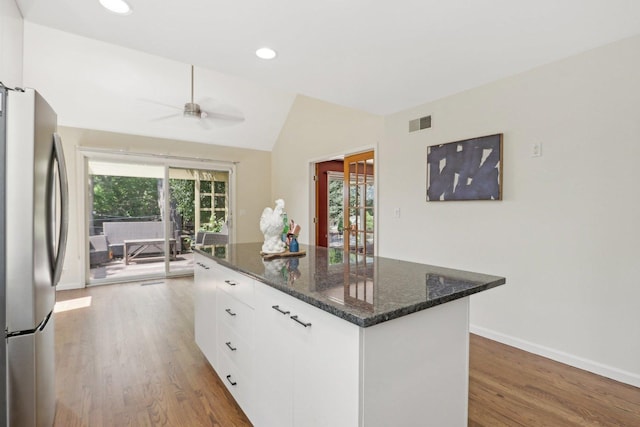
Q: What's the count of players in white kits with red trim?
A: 0